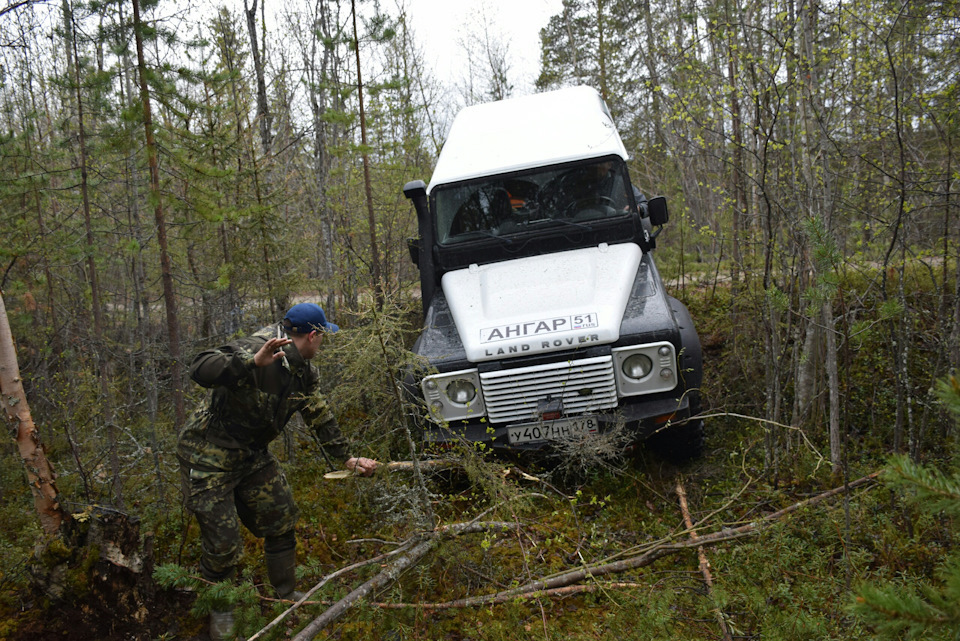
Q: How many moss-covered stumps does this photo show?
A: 1